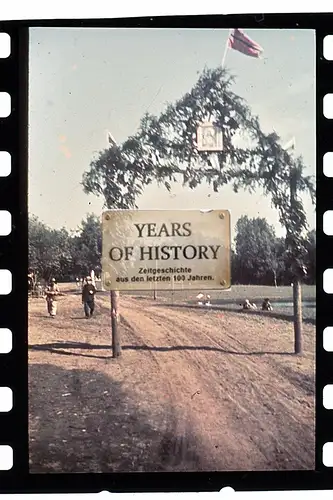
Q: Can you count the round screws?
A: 4